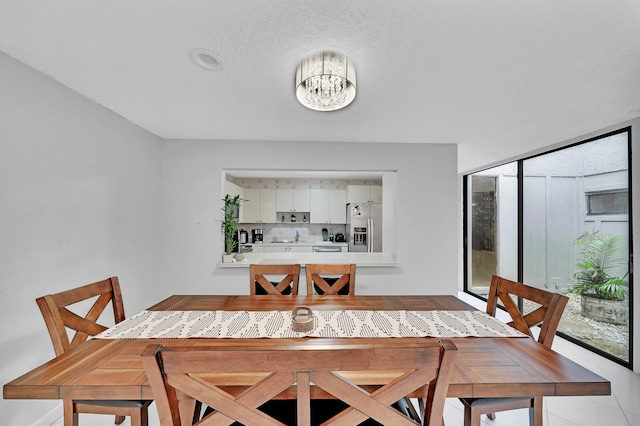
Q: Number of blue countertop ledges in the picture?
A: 0